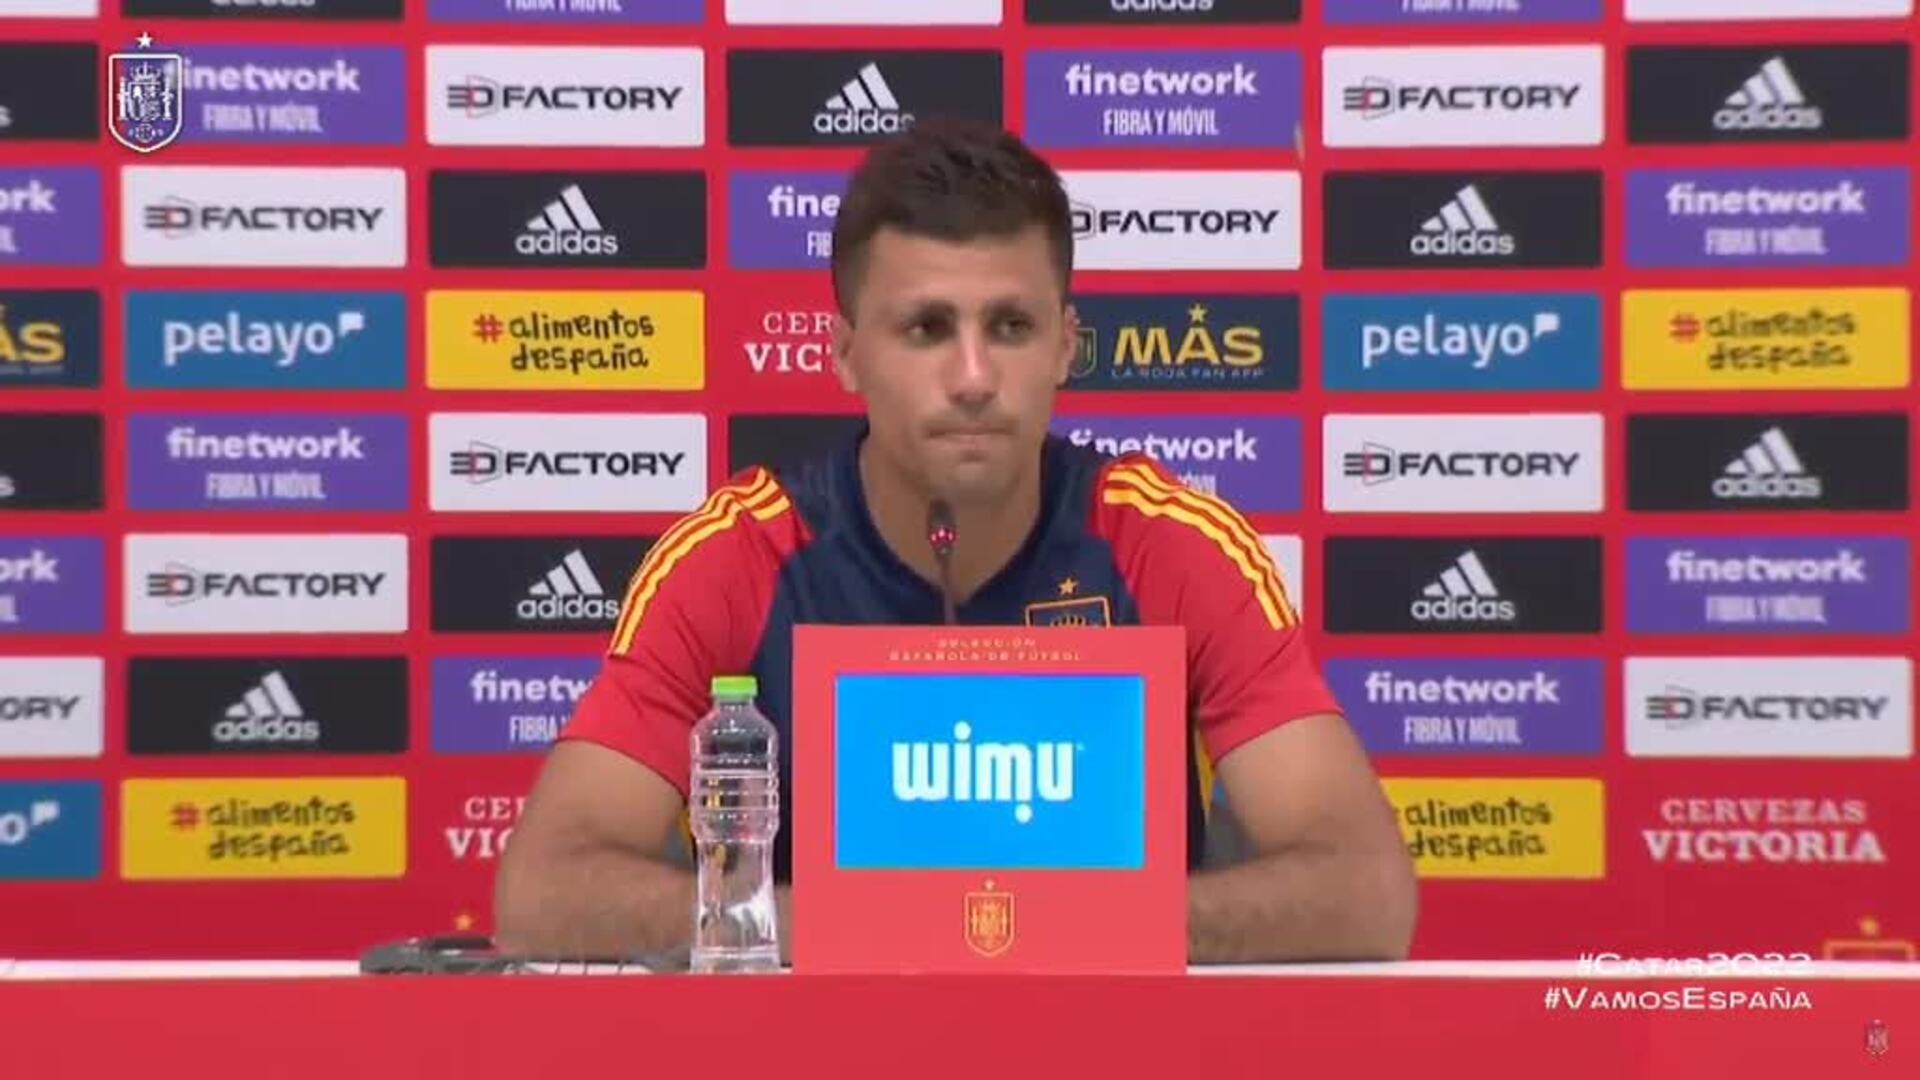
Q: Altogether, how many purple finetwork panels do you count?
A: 13